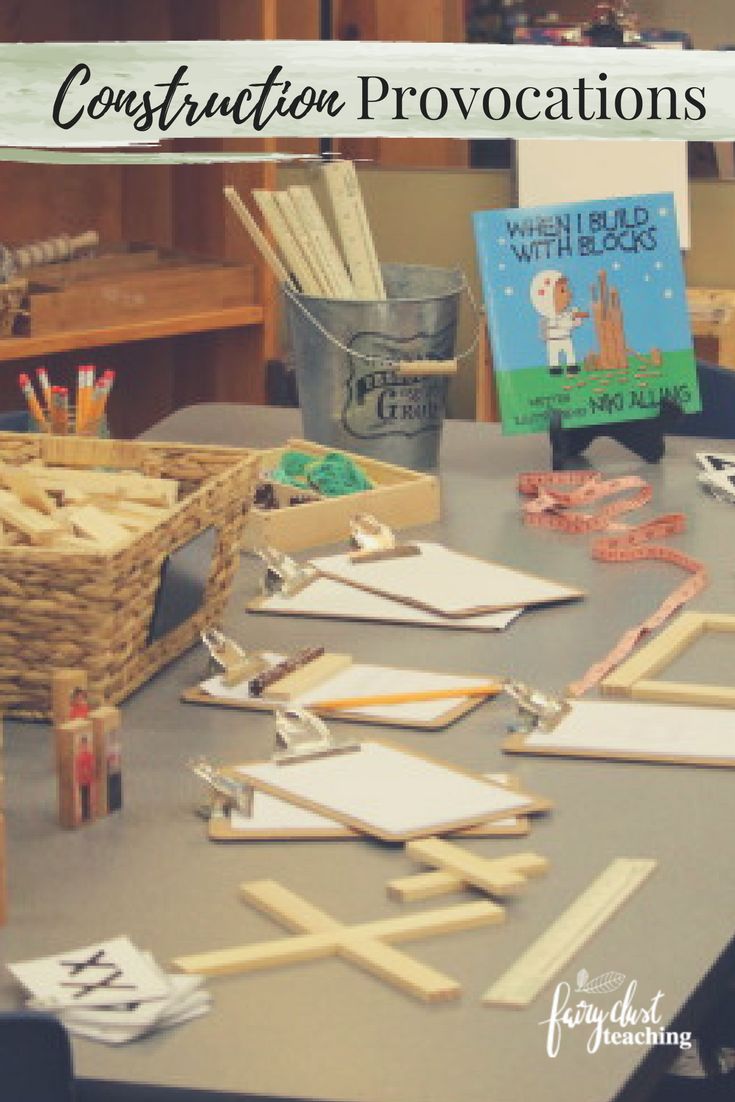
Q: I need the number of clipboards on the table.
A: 6